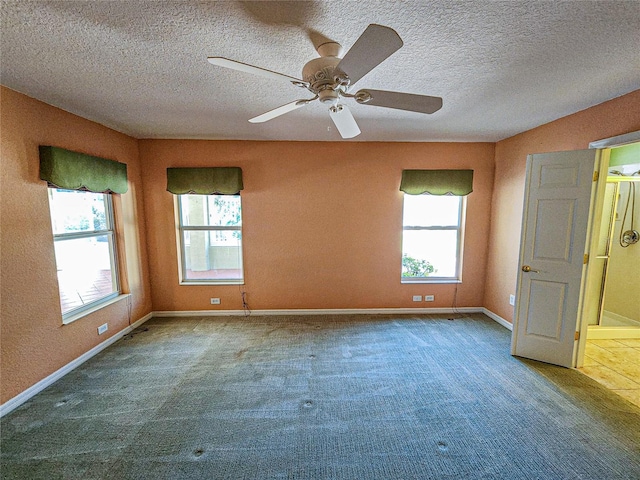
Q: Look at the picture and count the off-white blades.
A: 5